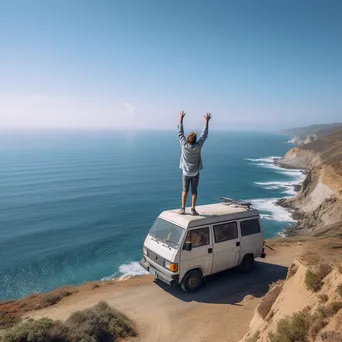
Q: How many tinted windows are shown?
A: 2